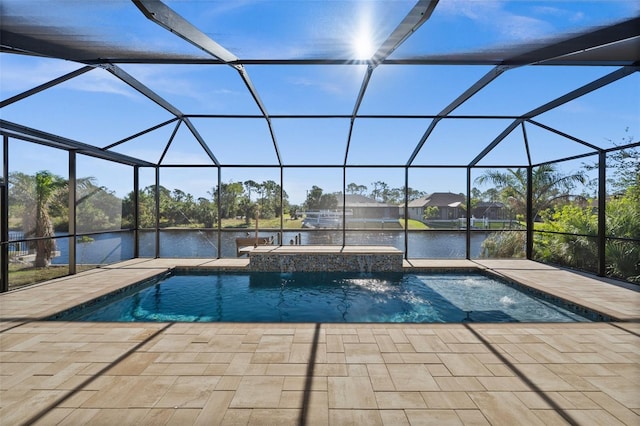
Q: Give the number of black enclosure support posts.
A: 11